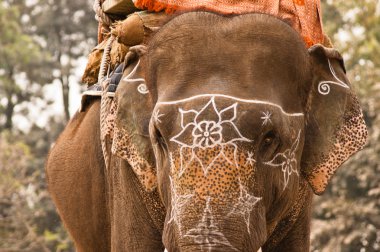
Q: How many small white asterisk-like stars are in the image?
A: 3